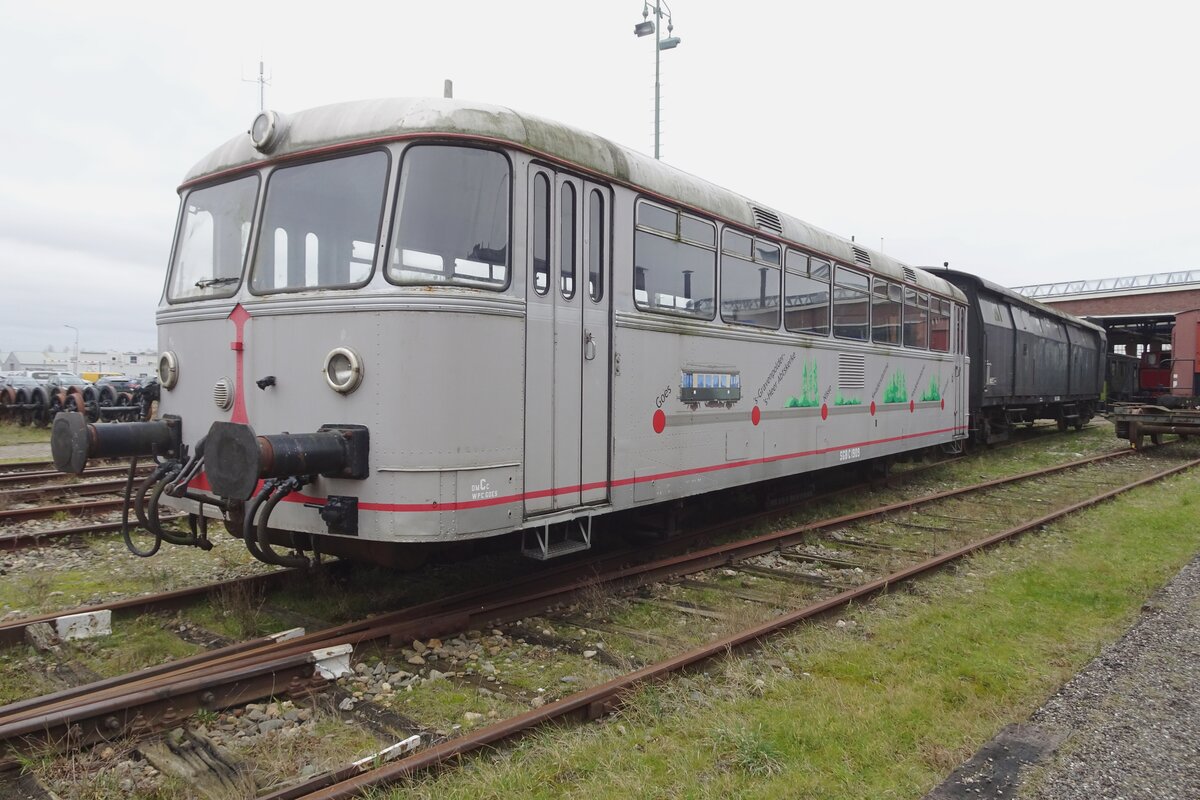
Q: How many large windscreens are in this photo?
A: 3